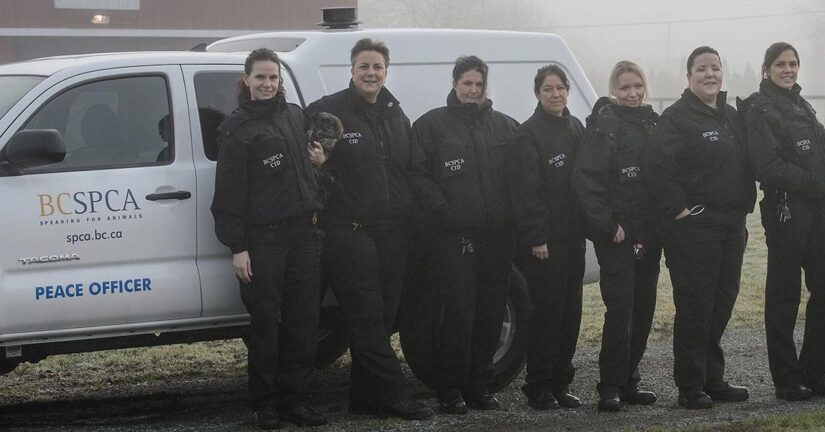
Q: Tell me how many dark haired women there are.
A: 6